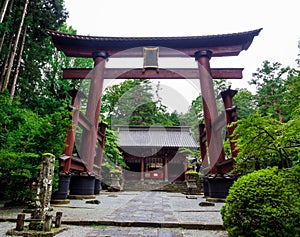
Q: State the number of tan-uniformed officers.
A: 0